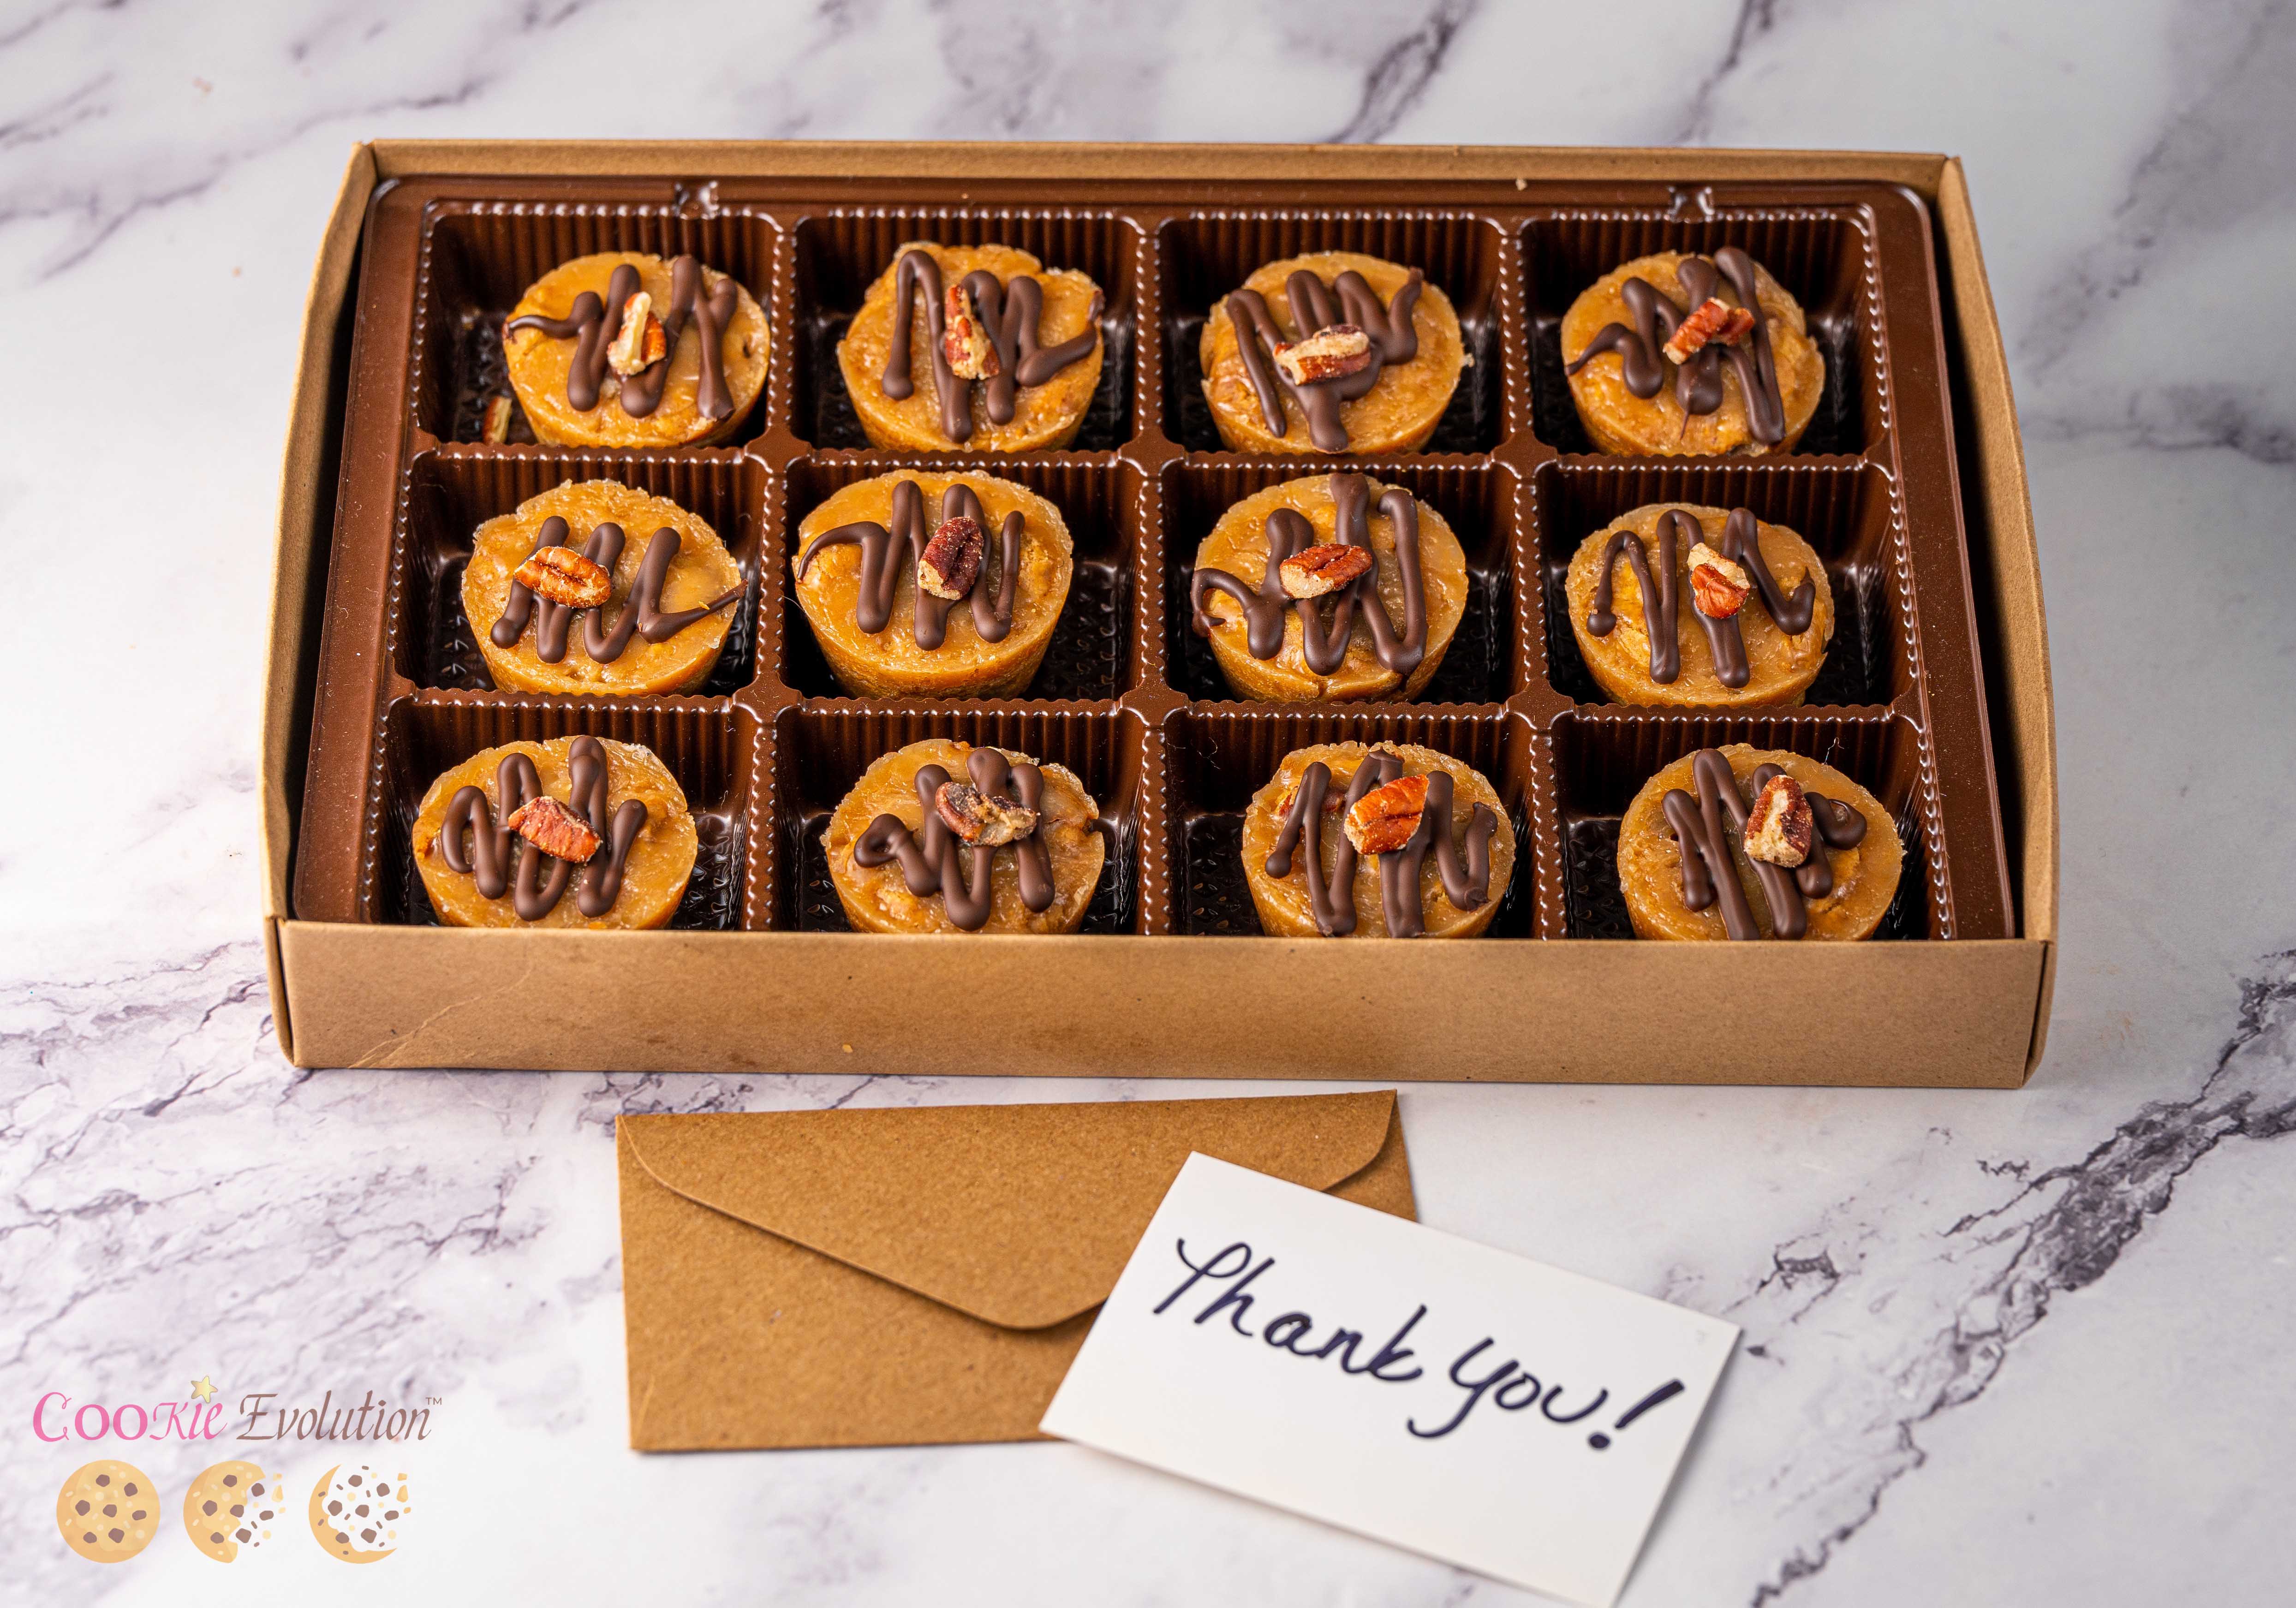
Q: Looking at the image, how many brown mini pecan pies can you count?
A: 12